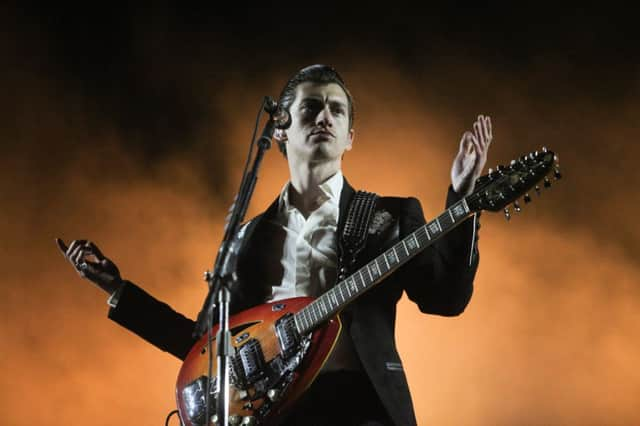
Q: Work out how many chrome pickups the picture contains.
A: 2